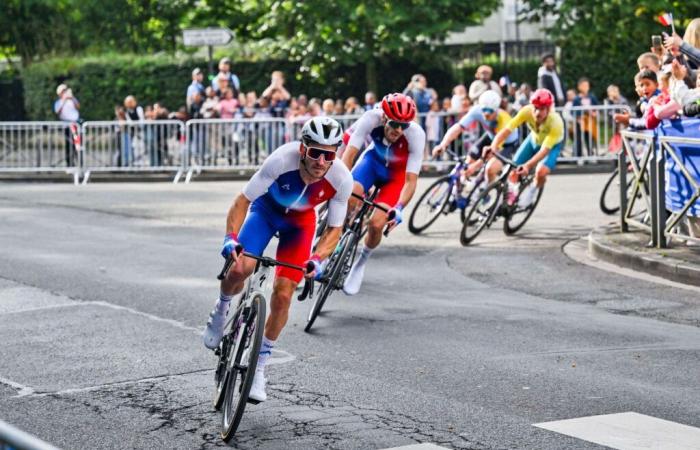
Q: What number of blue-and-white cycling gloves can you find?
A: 3